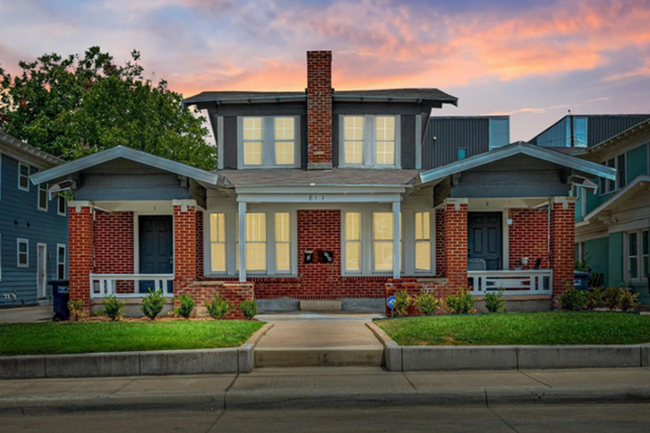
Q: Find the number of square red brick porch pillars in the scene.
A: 4